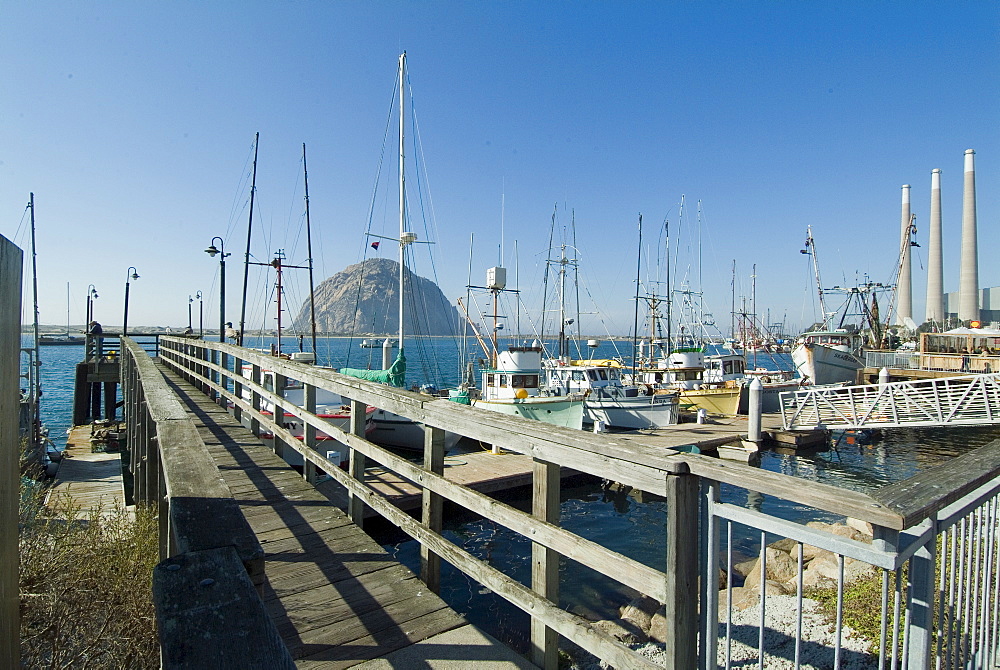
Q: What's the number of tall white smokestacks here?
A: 3